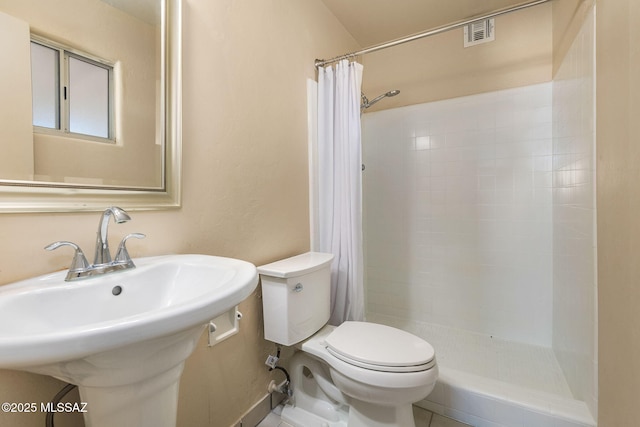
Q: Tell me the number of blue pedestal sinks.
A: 0